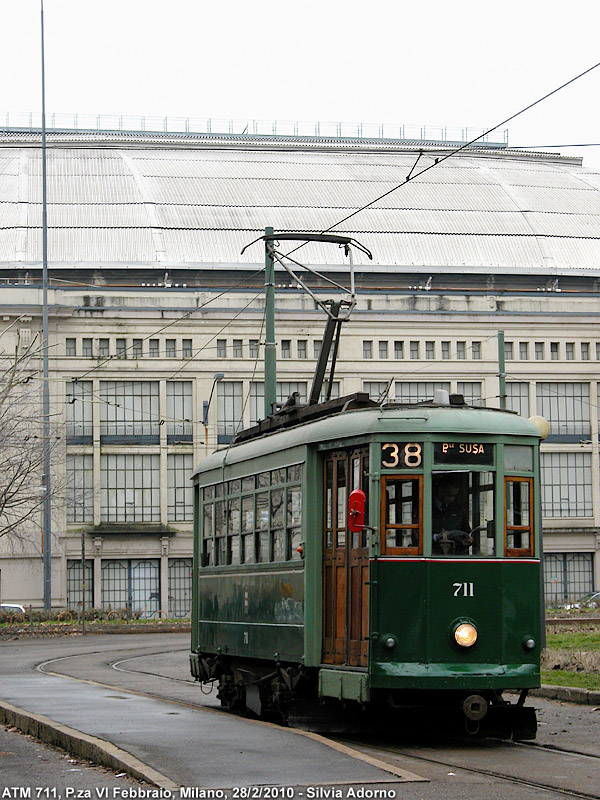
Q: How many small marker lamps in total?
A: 2